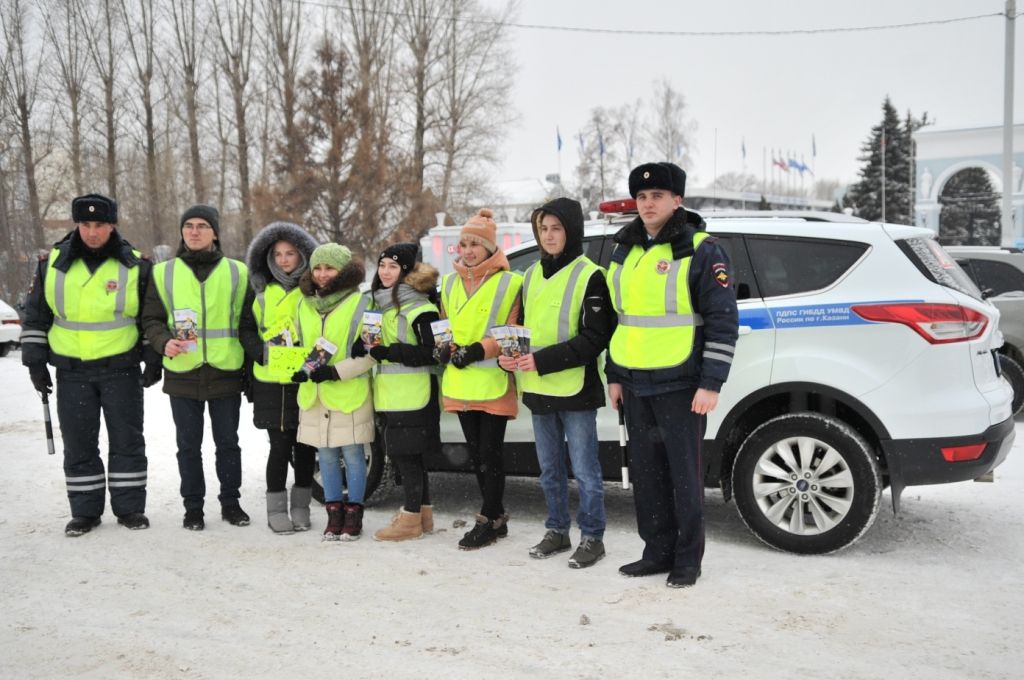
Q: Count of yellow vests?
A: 8